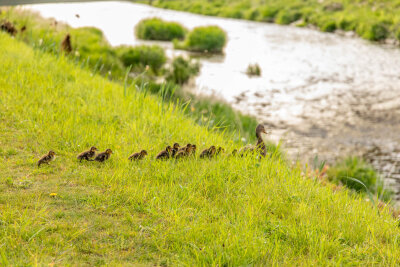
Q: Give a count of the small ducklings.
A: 12